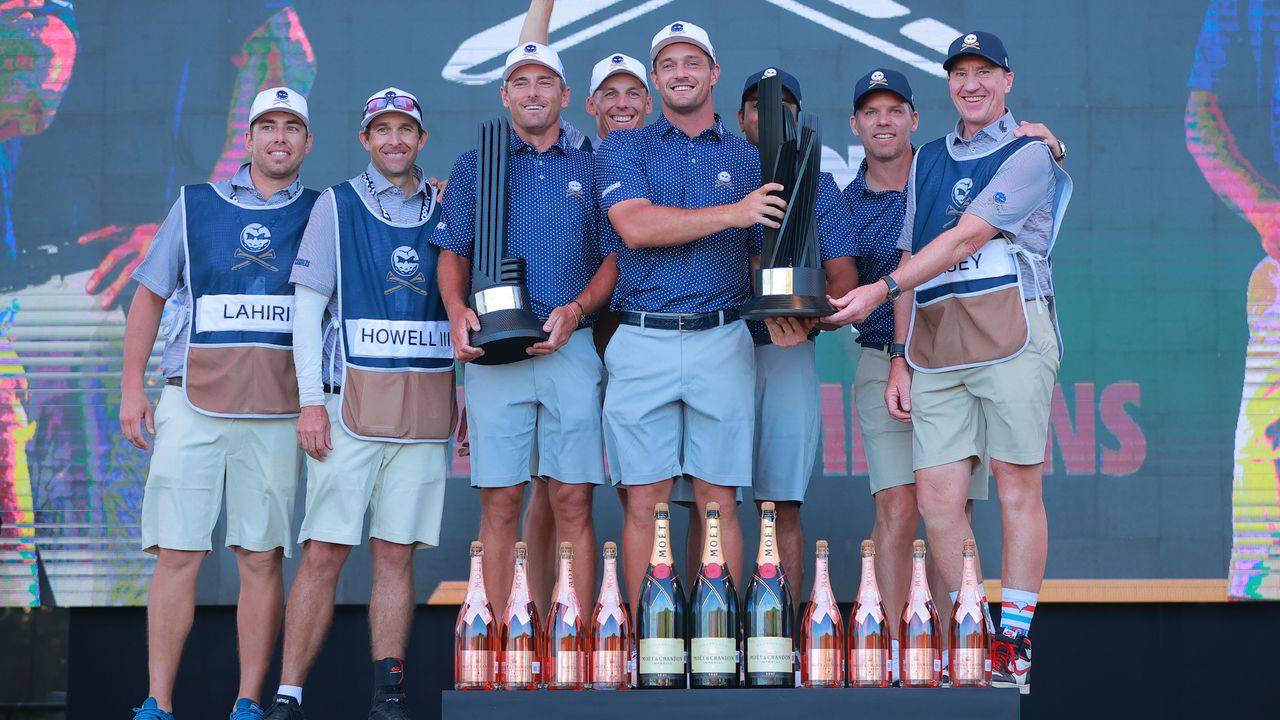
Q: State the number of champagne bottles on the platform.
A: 11